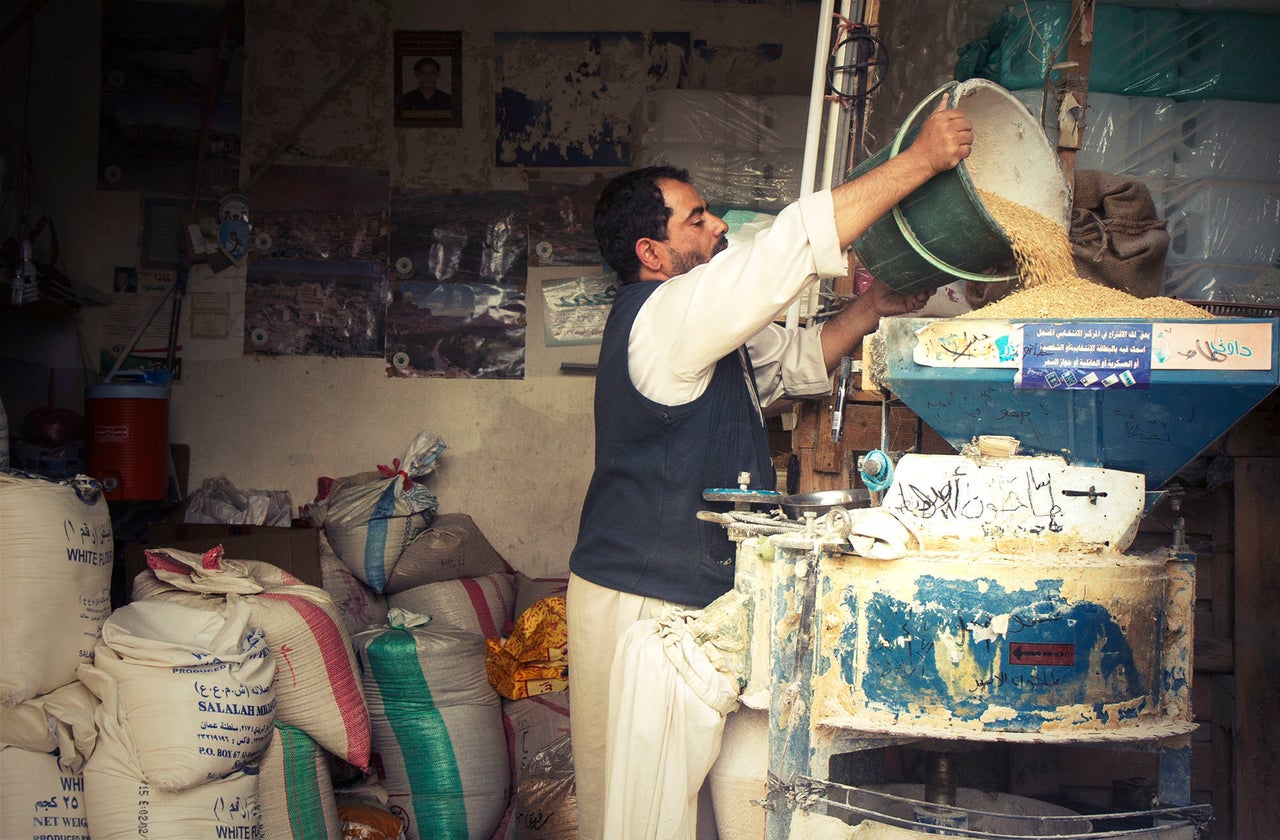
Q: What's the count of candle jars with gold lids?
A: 0